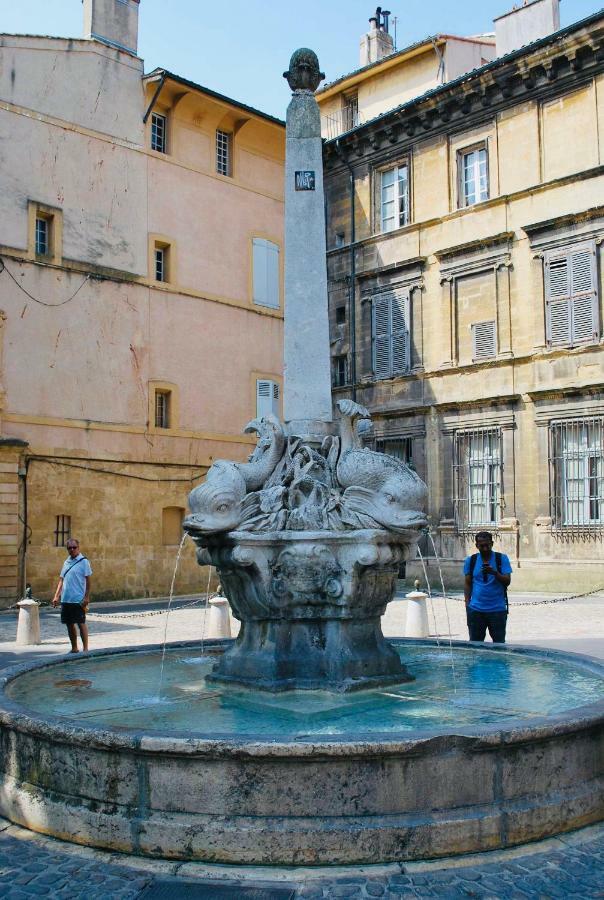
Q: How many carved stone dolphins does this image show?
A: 2